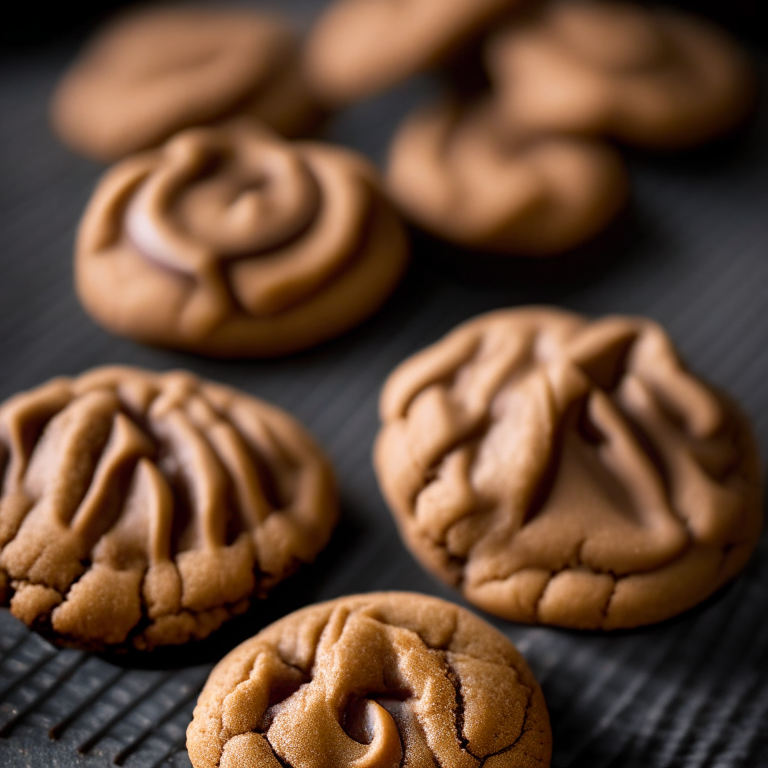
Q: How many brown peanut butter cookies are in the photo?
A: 8